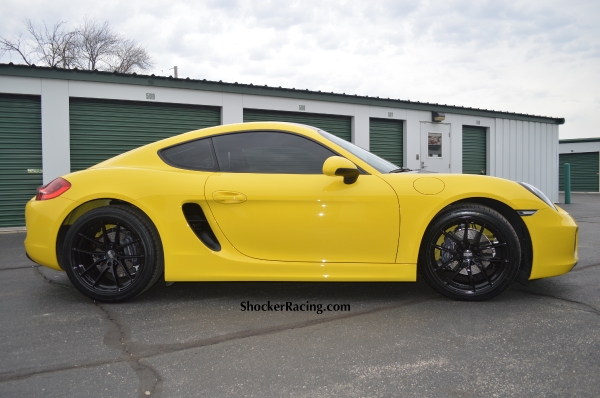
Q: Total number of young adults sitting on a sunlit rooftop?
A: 0